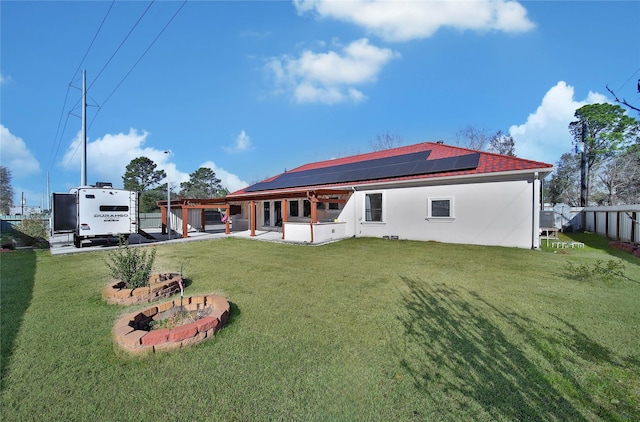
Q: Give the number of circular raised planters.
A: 2